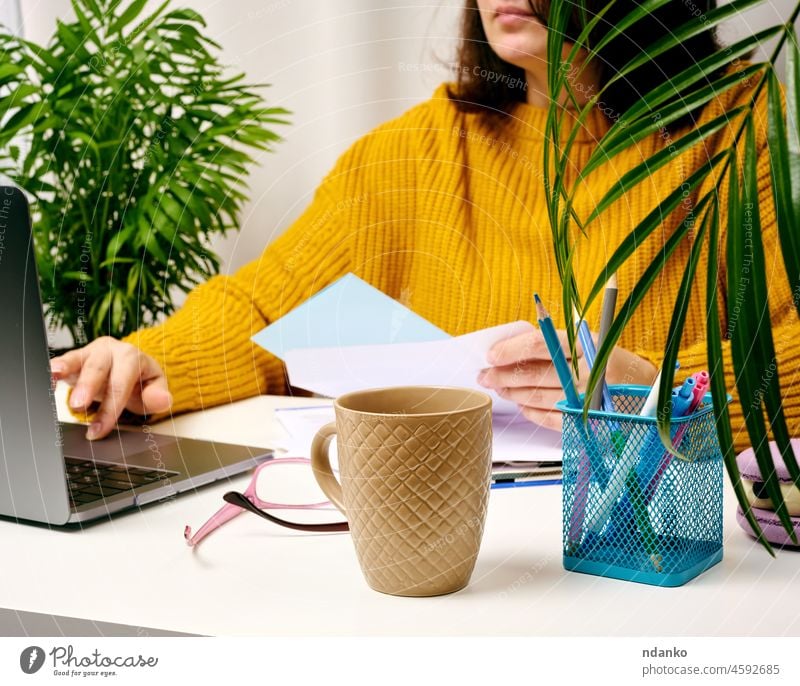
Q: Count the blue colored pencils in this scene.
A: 2